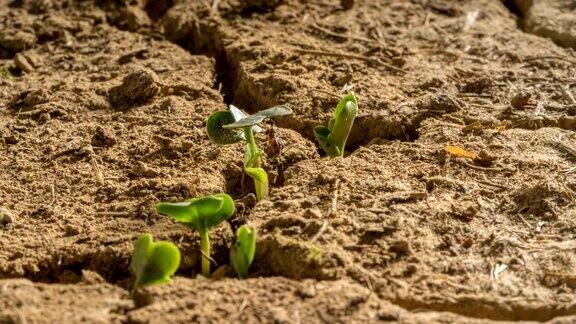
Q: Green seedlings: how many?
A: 5